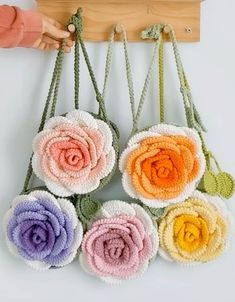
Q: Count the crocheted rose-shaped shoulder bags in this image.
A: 5